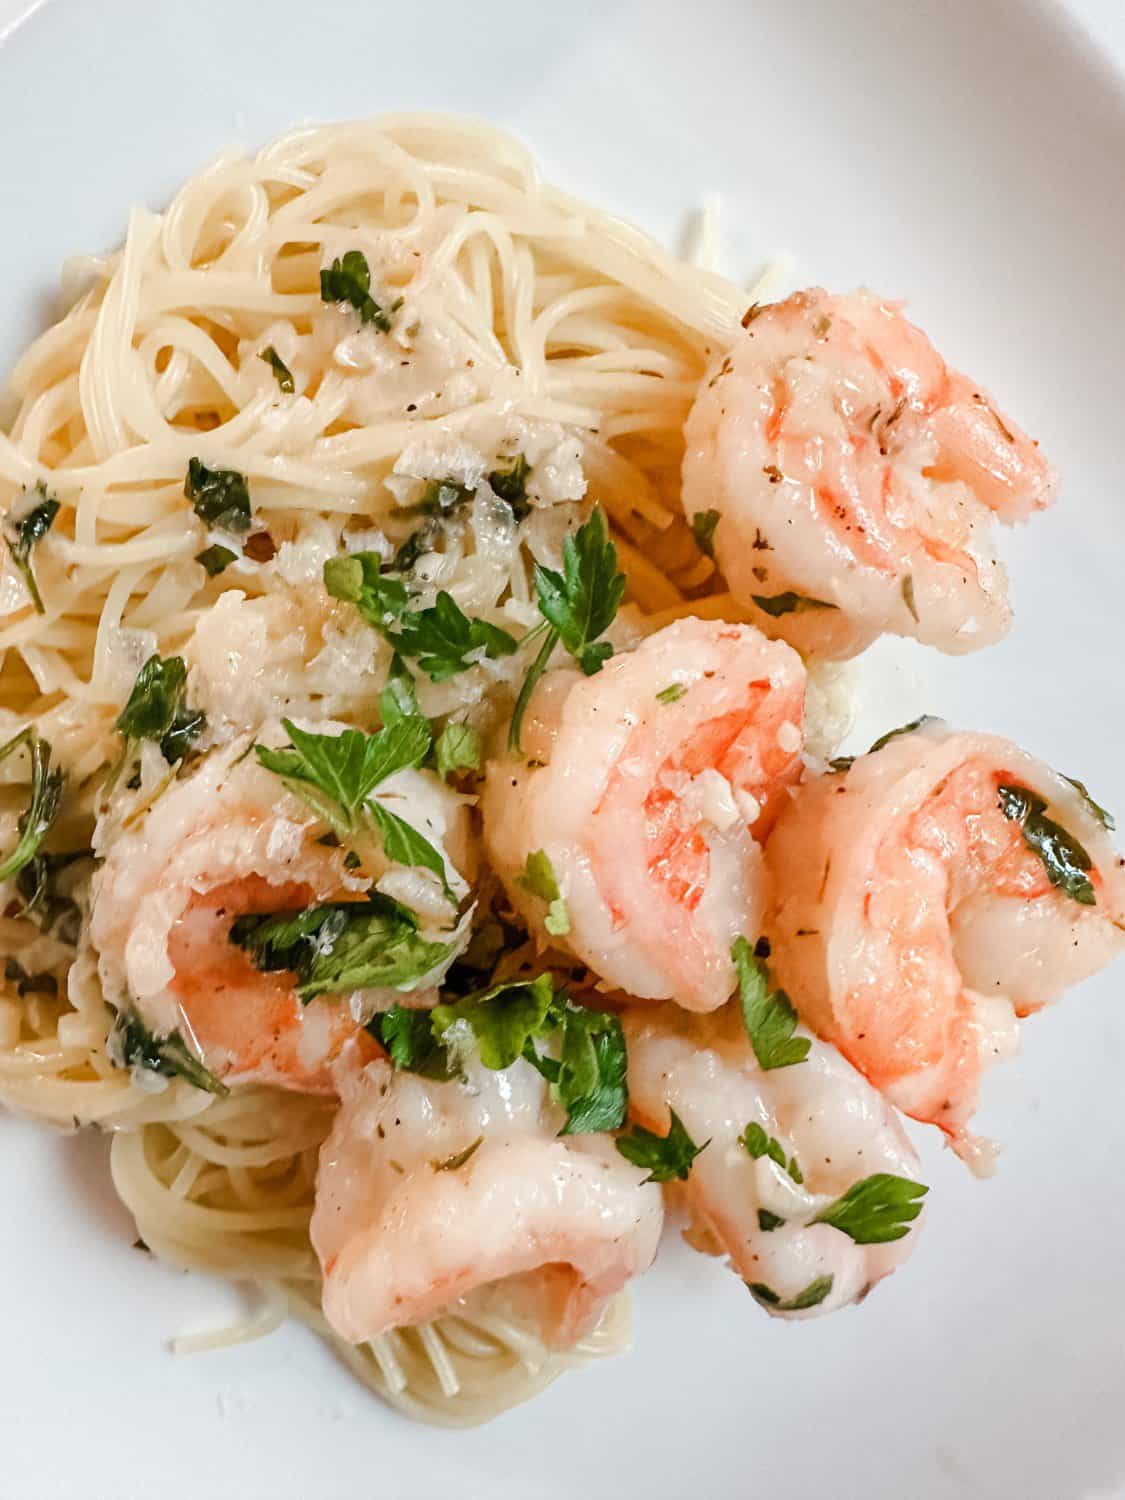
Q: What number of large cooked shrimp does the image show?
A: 6